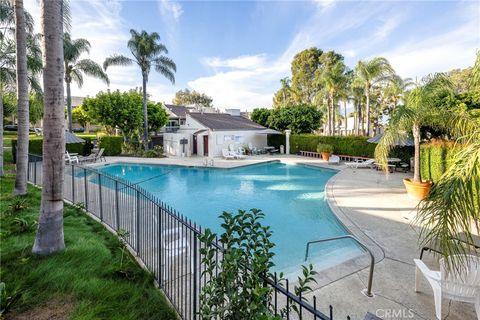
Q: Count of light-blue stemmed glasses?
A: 0